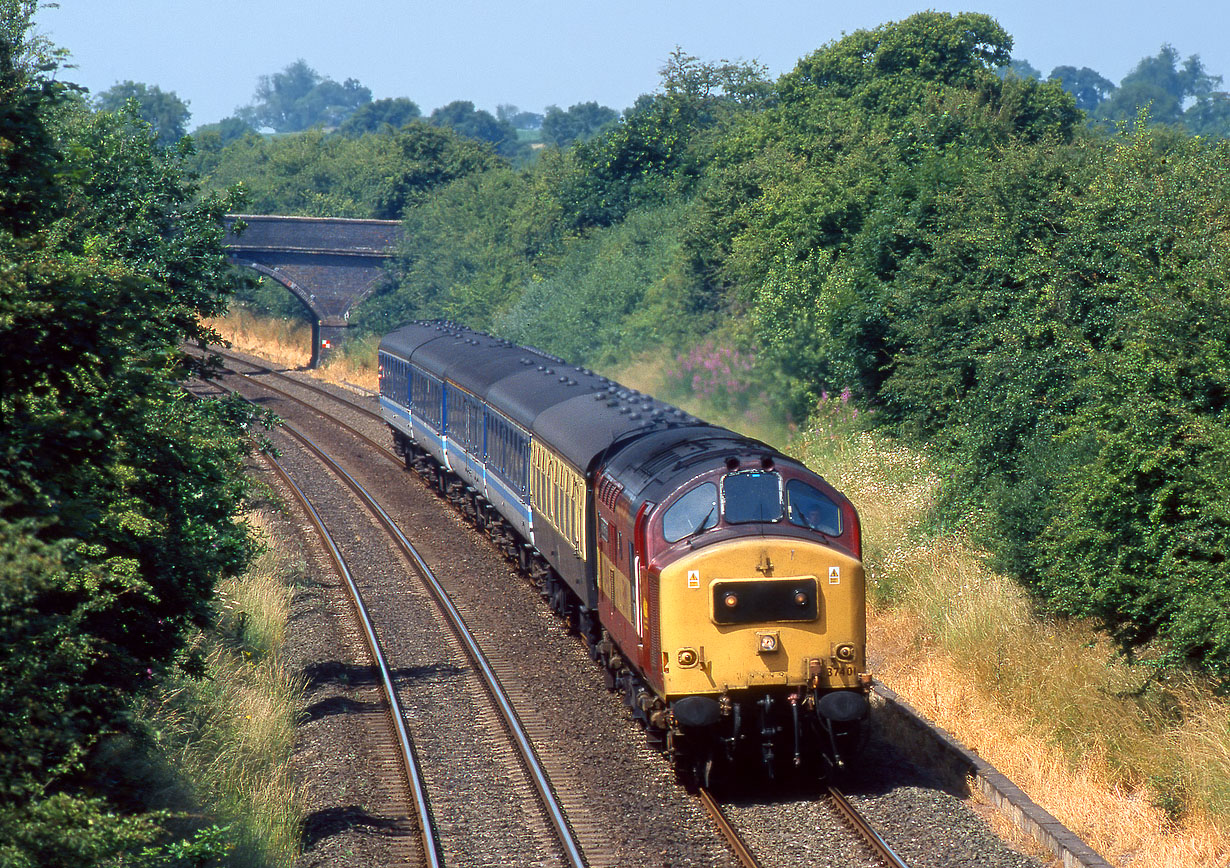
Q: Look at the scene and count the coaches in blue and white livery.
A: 4